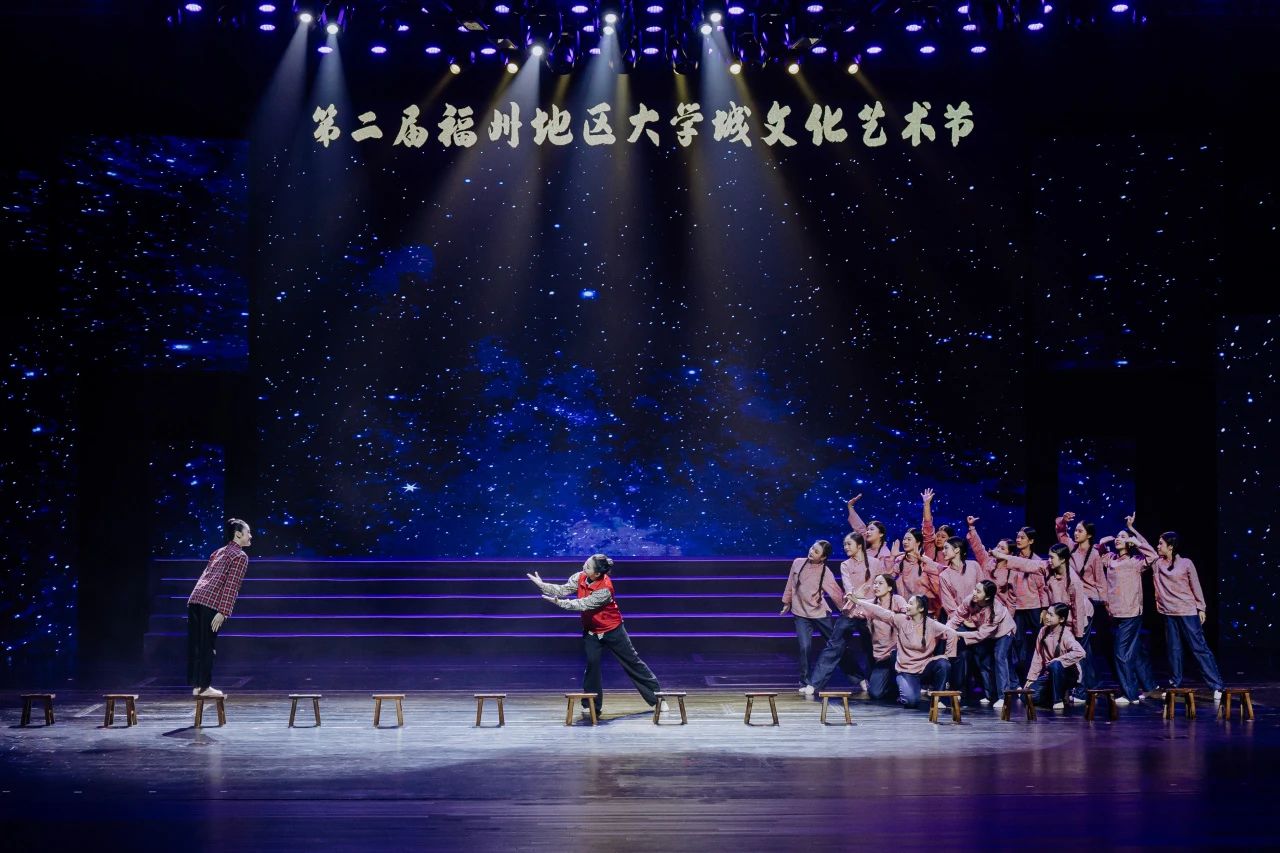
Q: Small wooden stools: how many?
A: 15